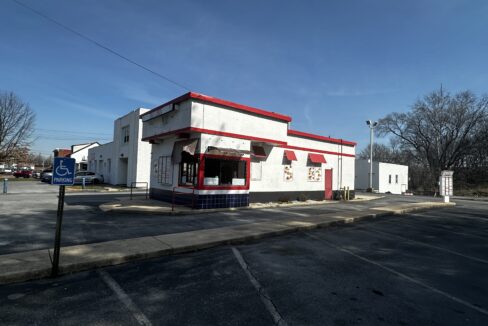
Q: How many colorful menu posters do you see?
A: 2